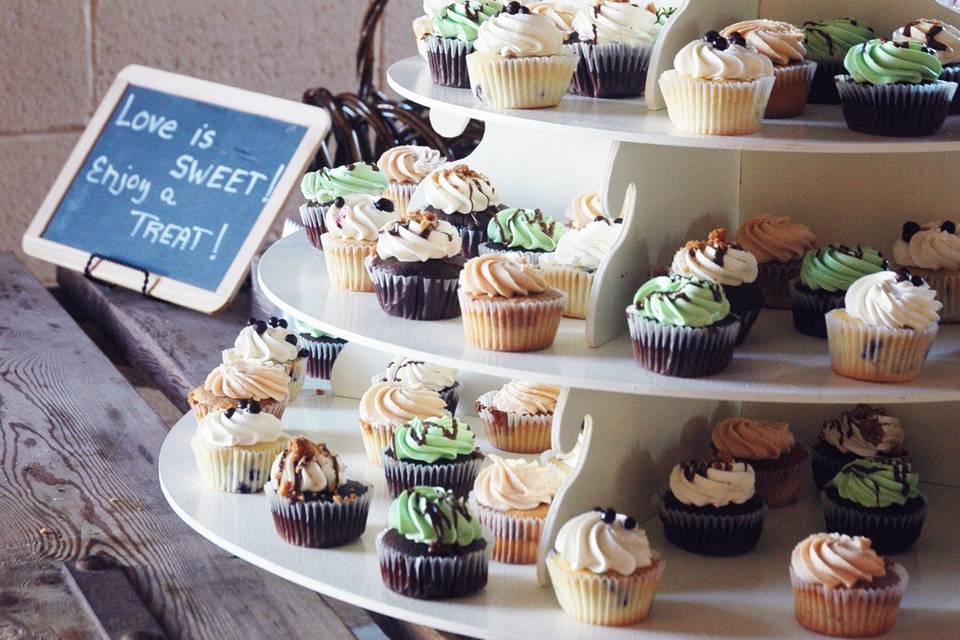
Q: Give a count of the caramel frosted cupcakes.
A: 12